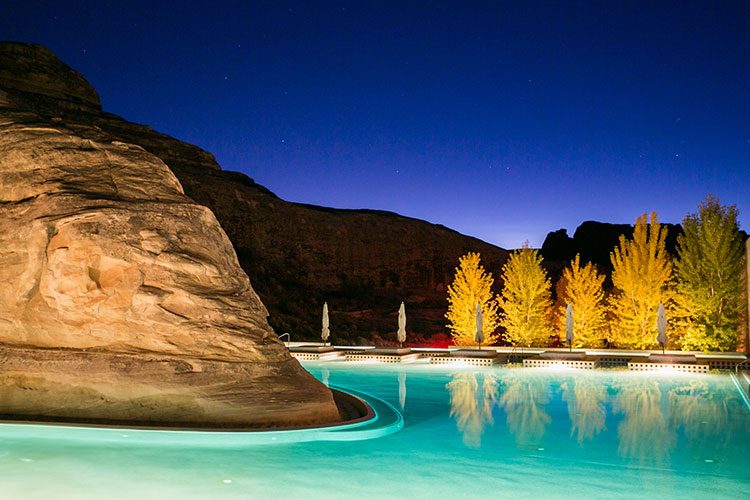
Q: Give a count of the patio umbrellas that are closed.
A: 5